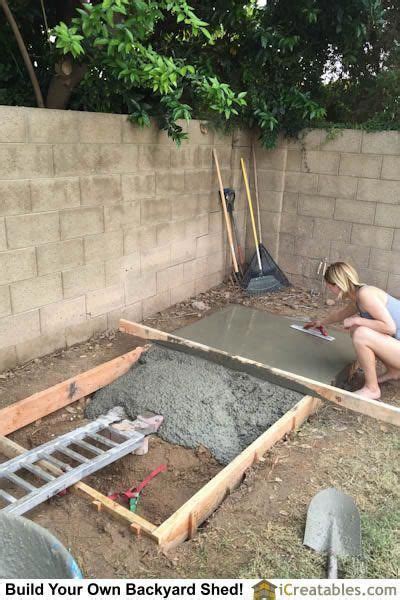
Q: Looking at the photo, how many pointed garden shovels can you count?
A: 1